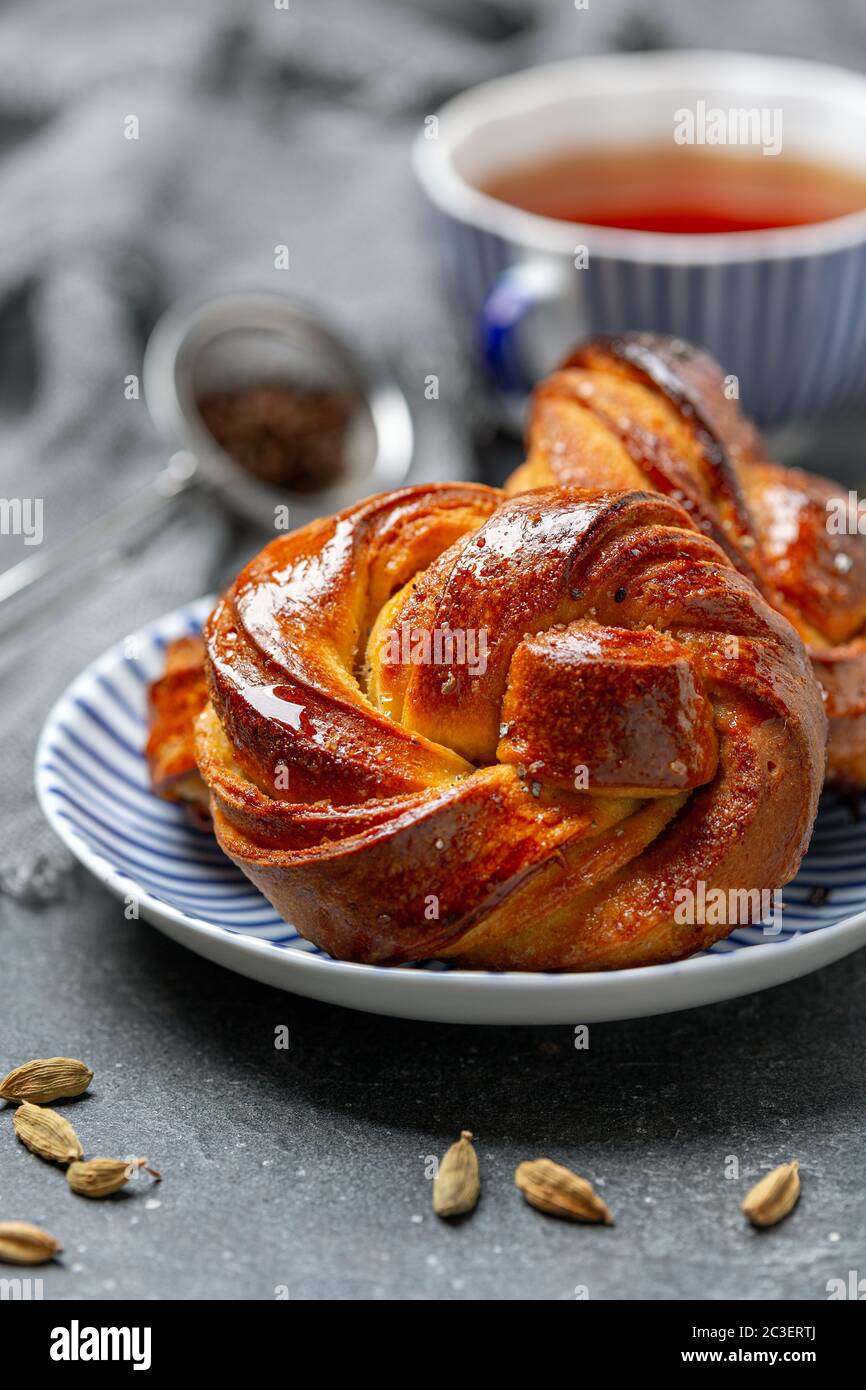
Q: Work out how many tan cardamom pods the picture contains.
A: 7